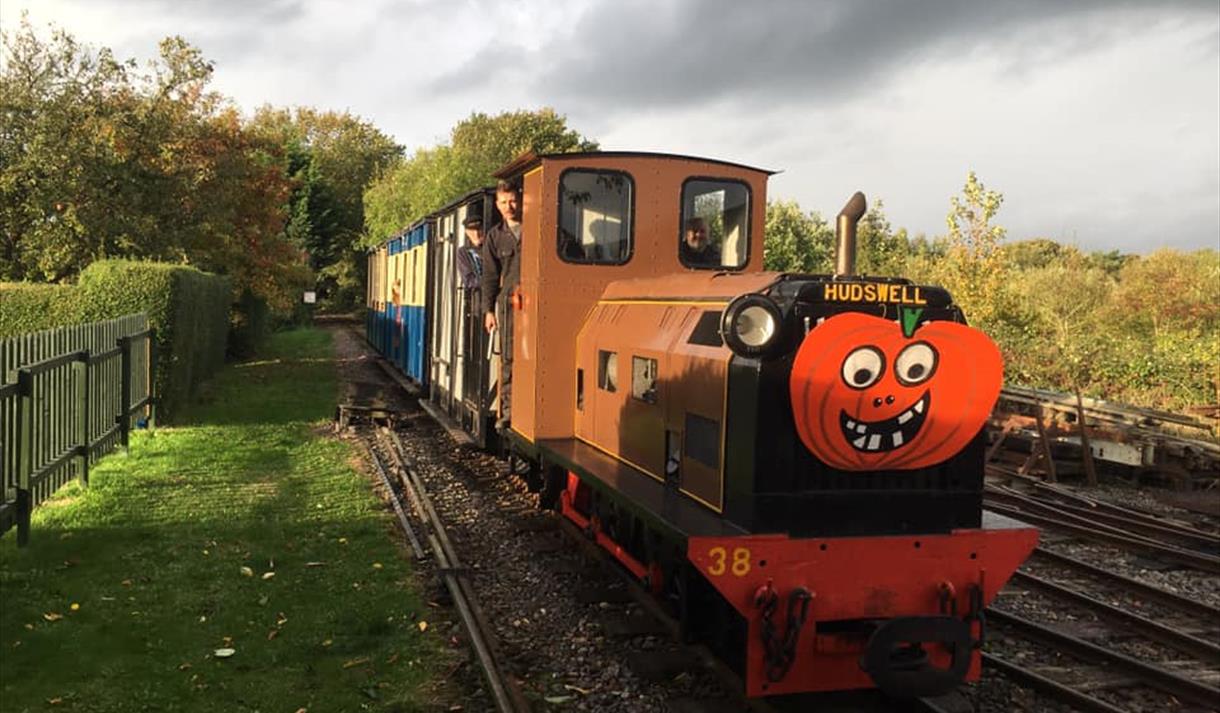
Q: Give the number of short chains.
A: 2